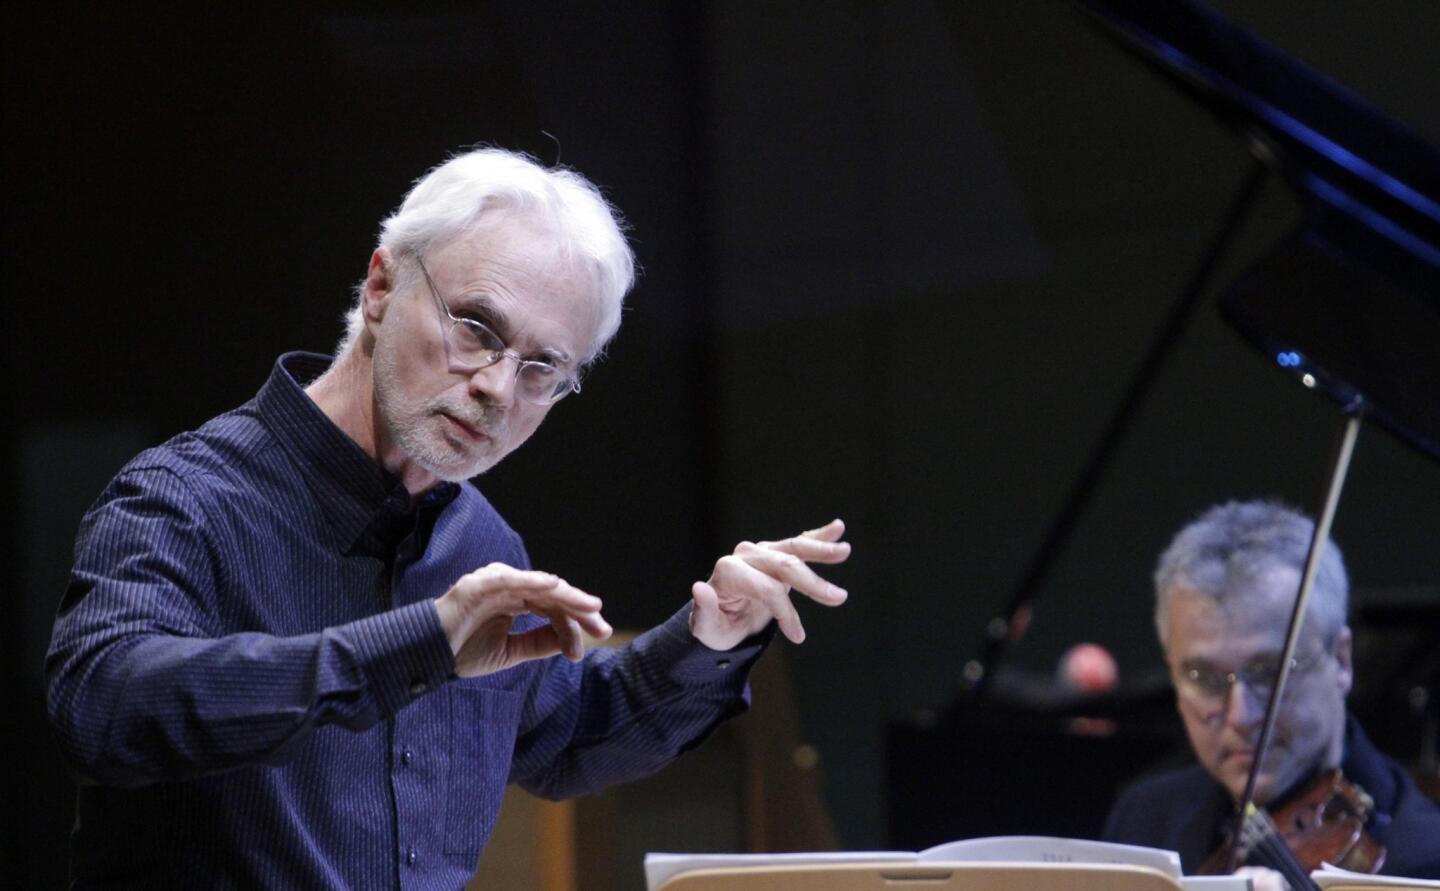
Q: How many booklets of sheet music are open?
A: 2